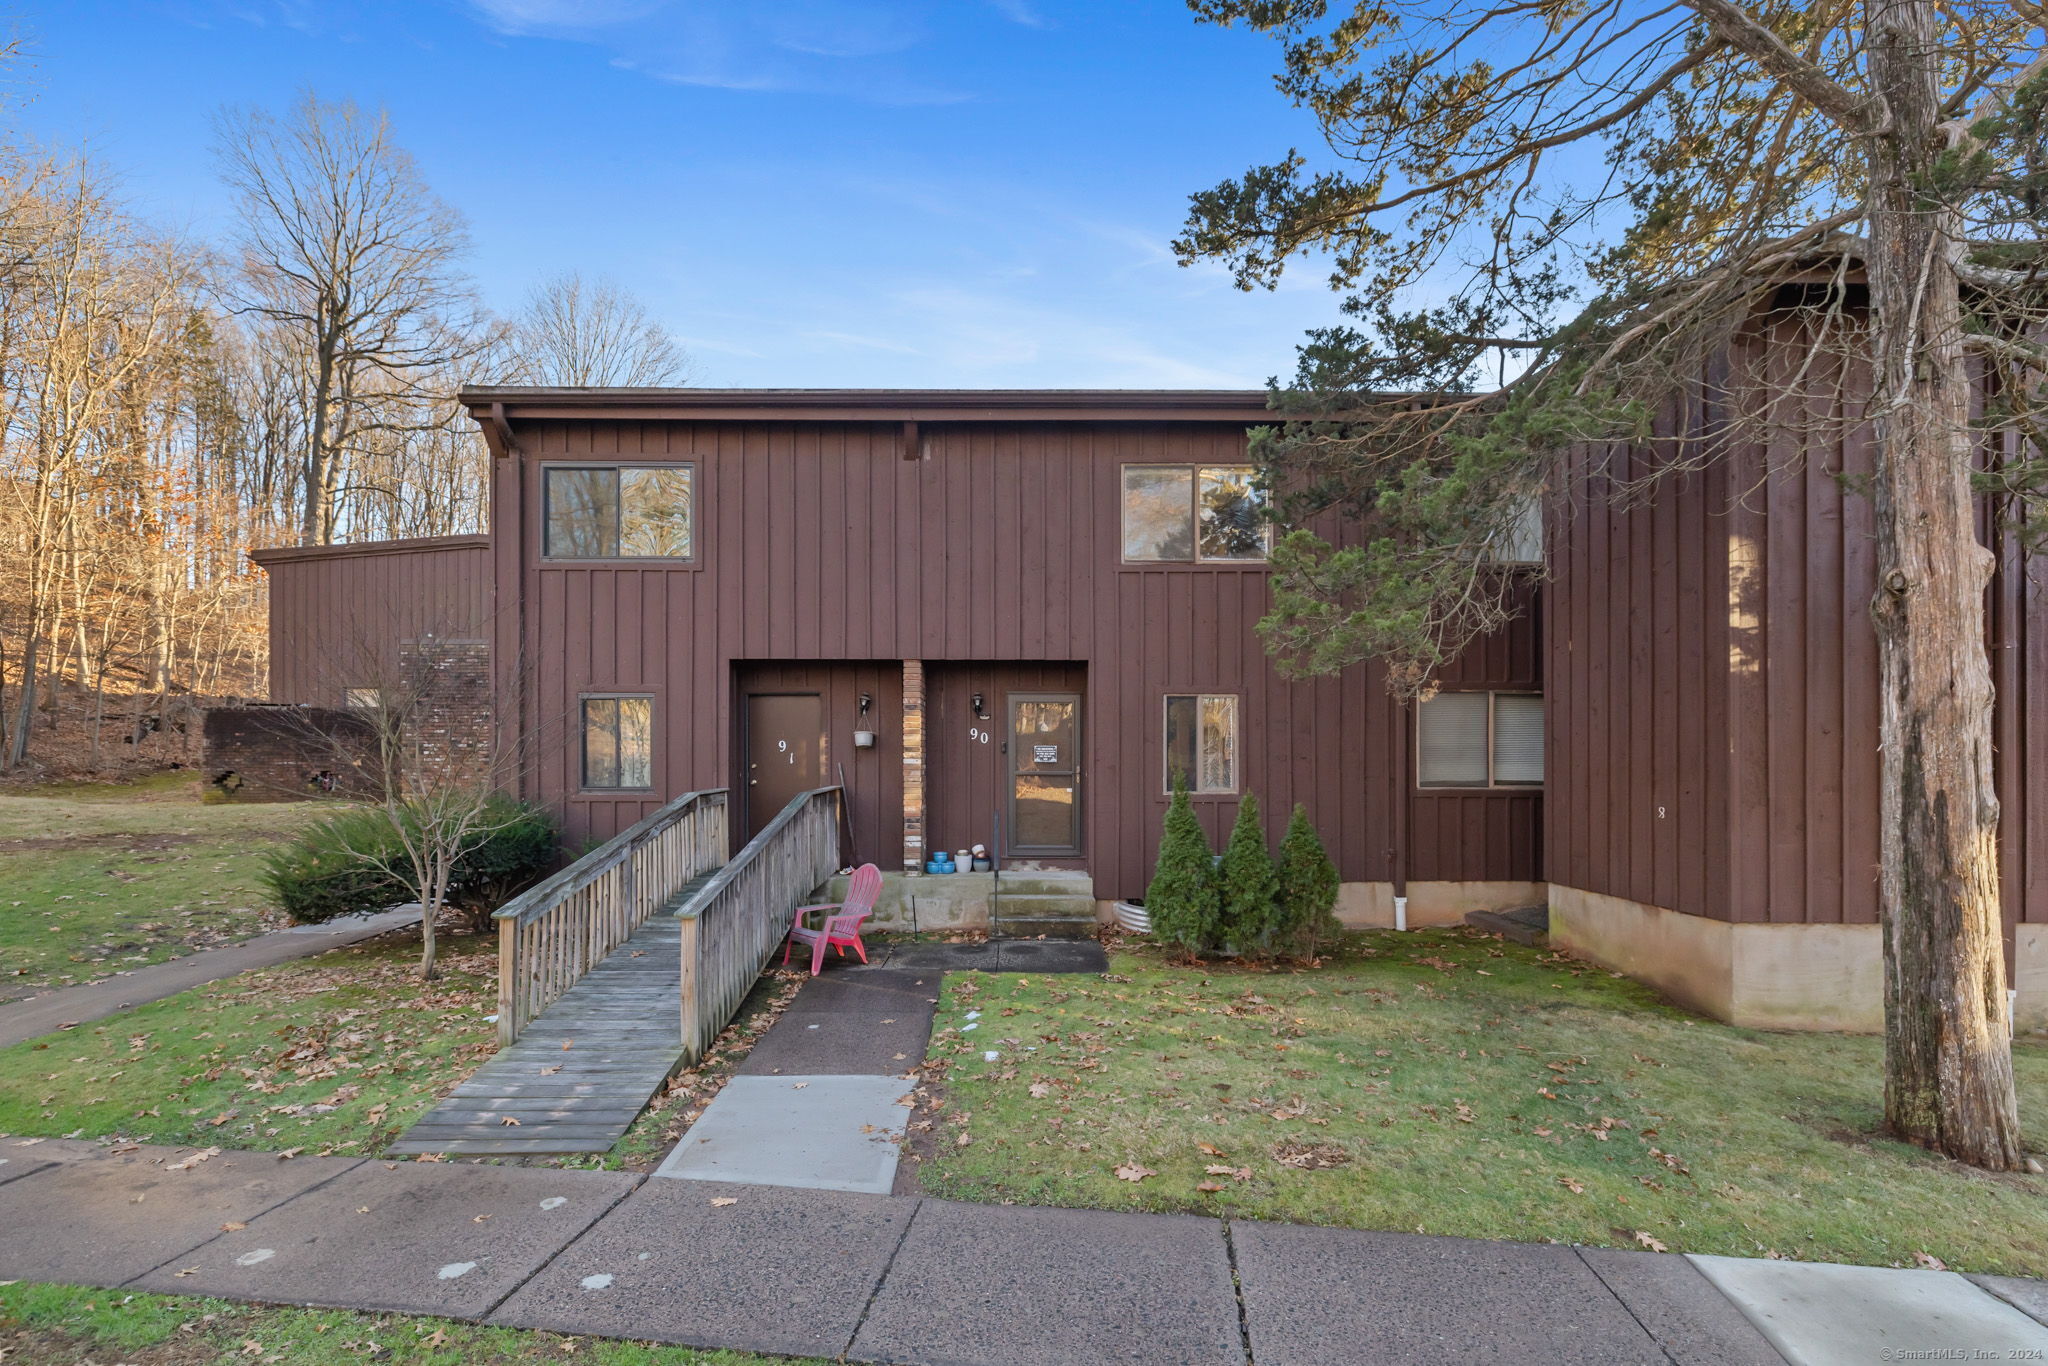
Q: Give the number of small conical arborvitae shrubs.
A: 3